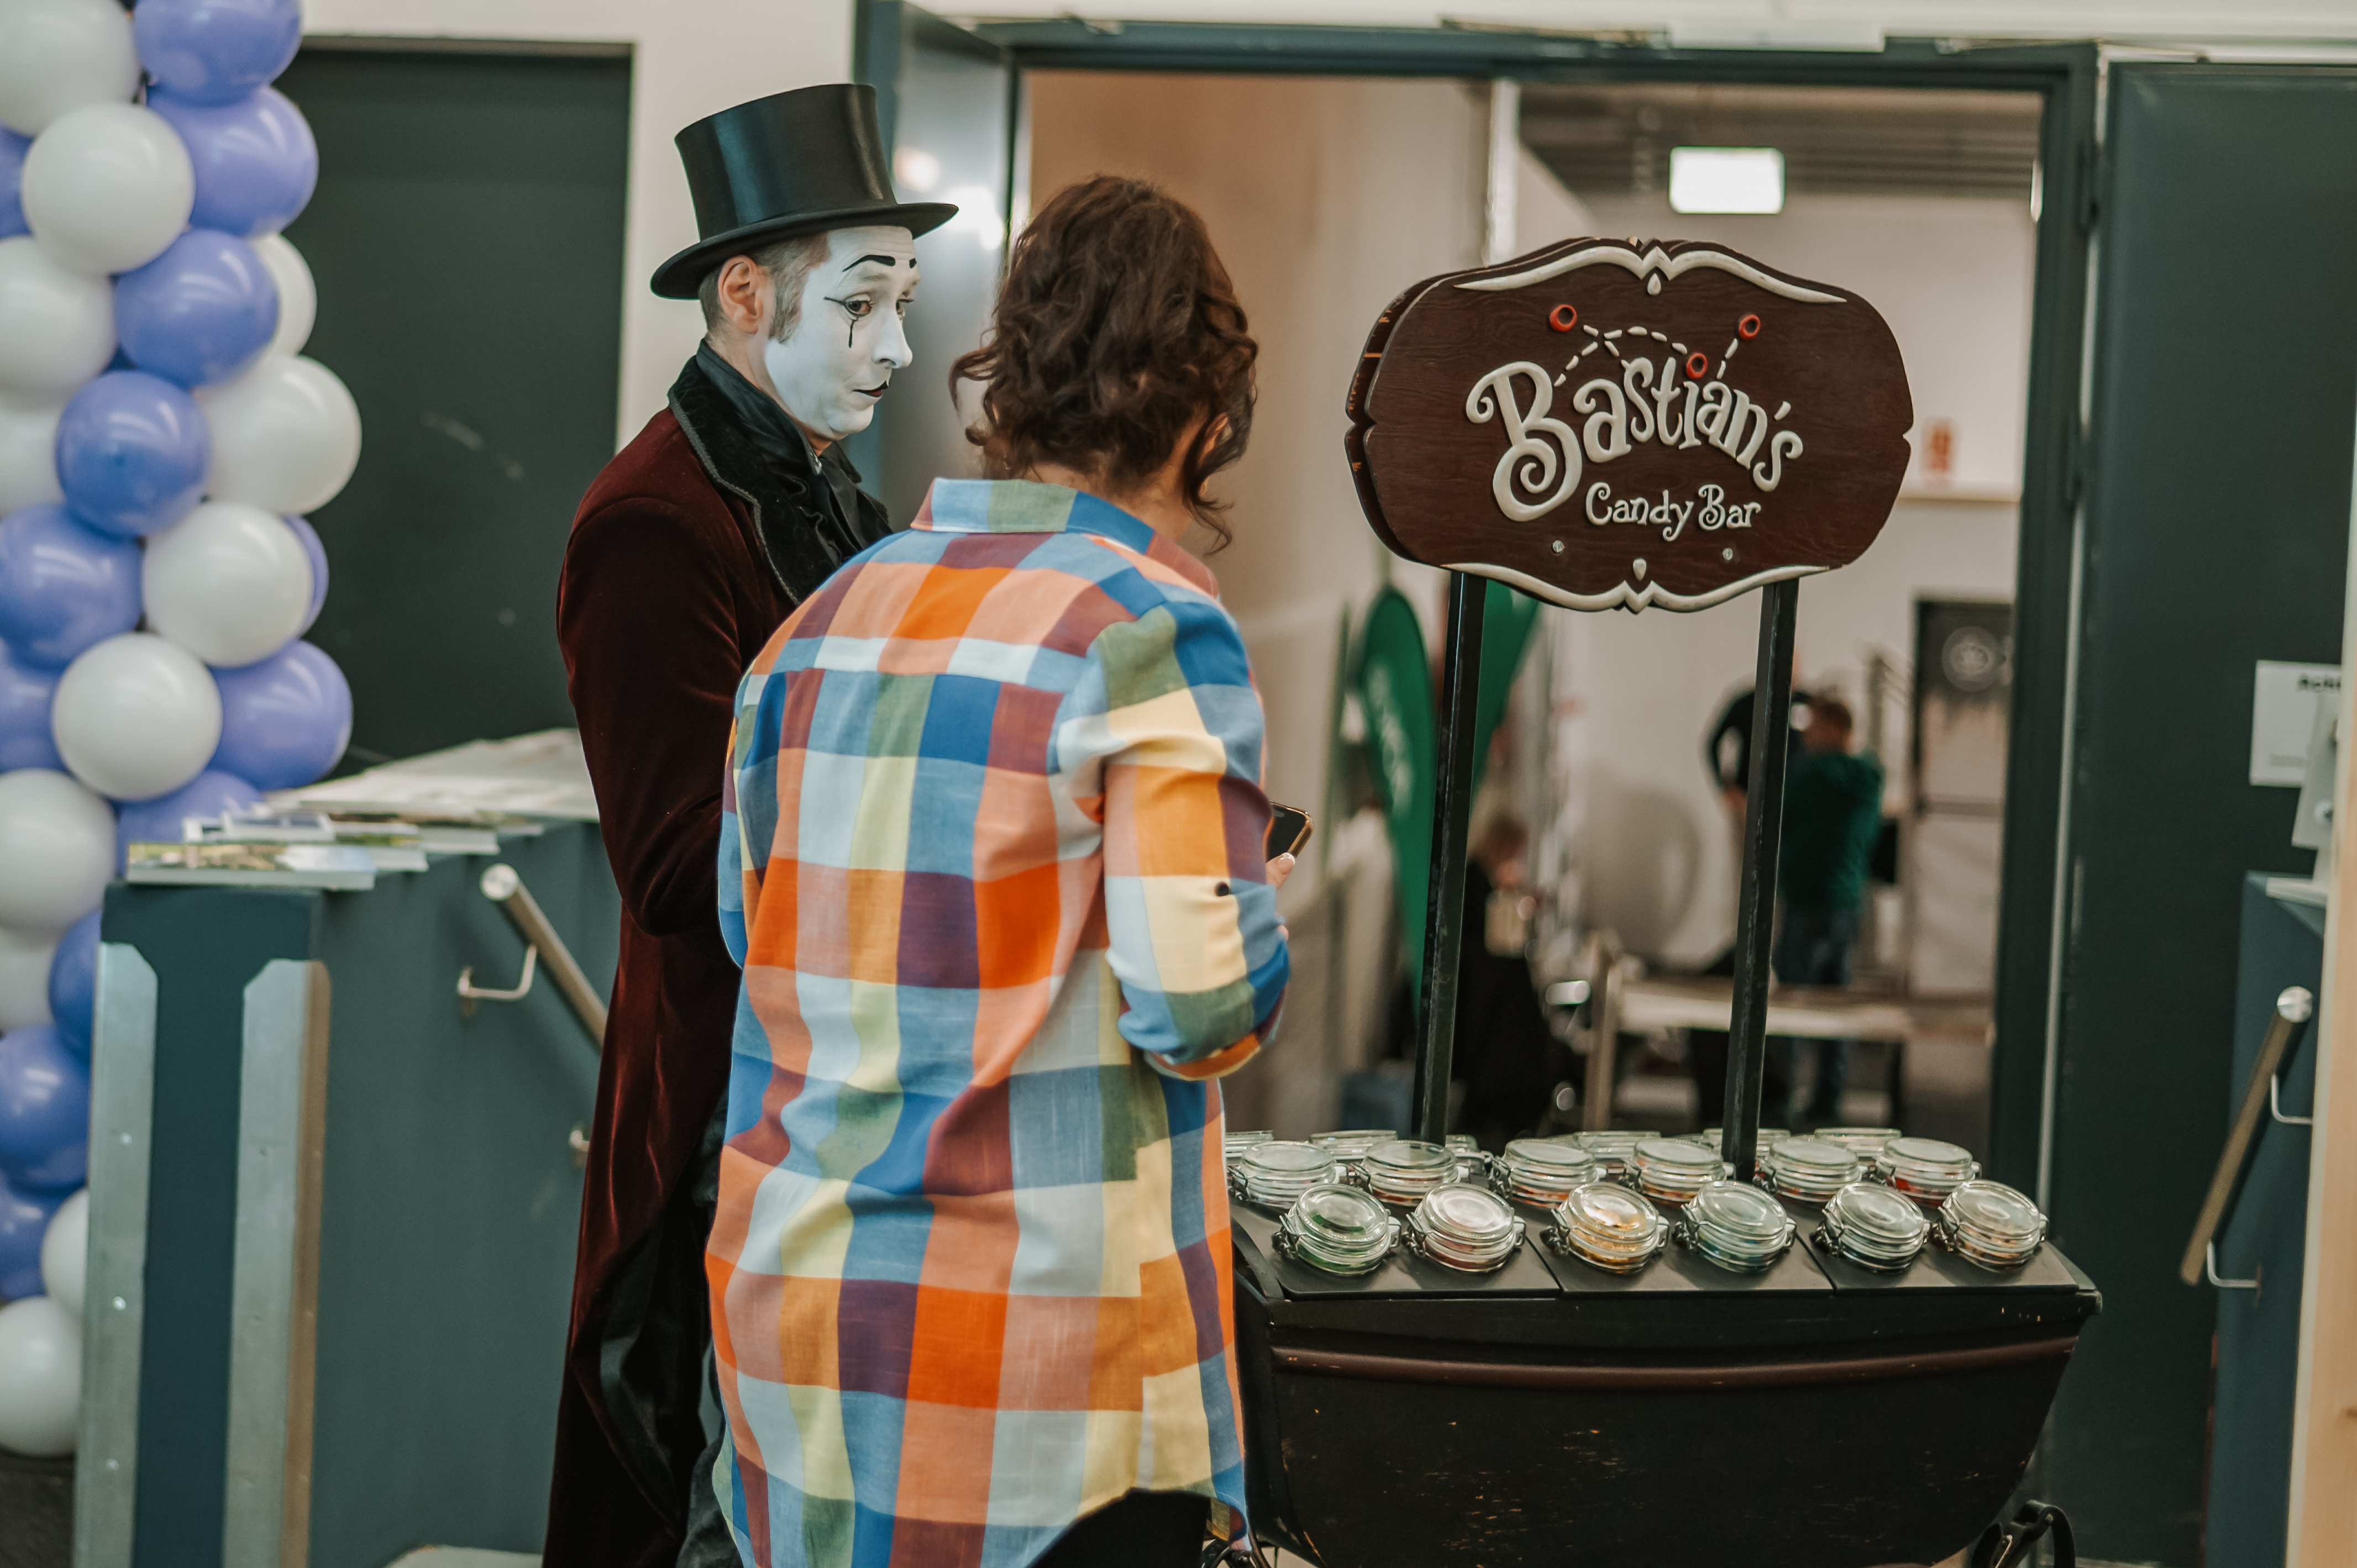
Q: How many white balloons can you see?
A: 12